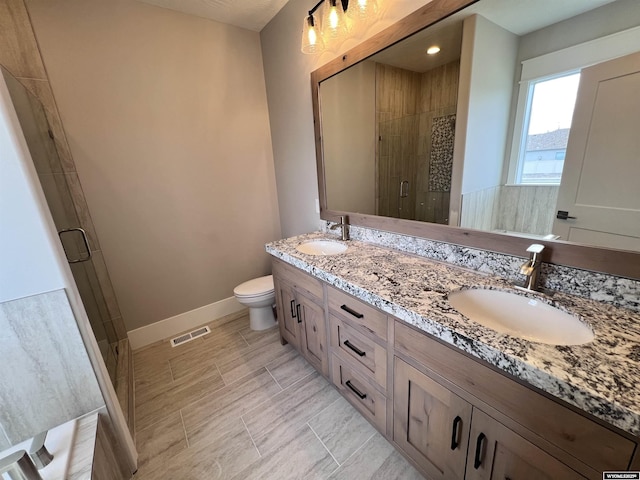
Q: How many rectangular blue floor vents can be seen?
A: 0